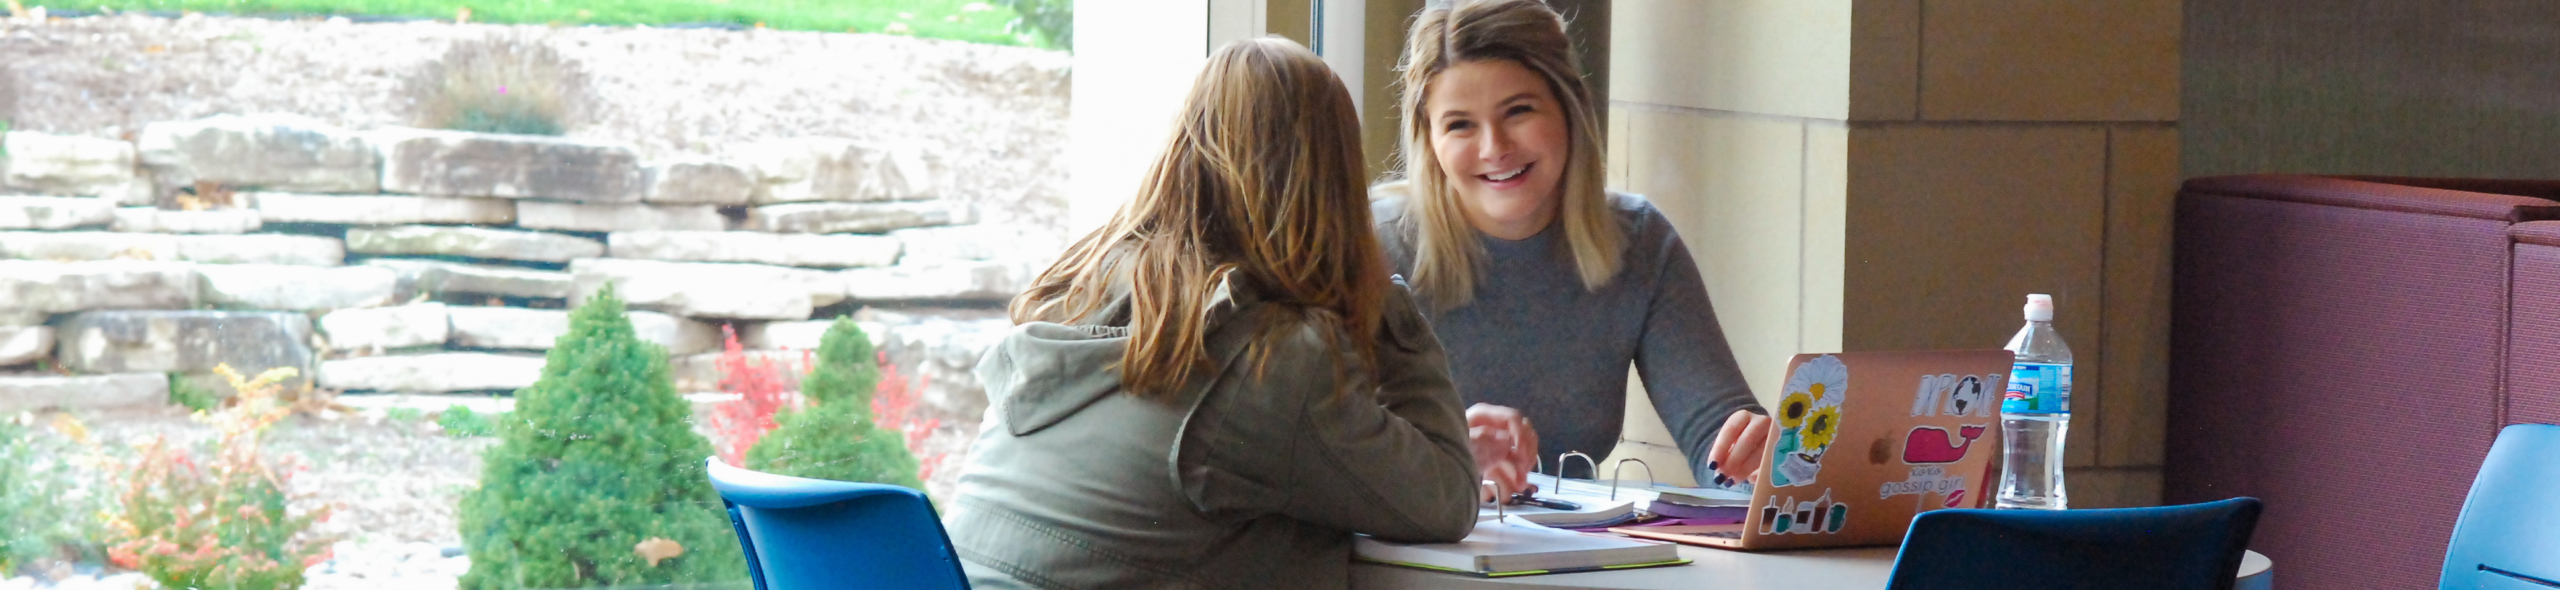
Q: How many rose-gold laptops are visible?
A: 1